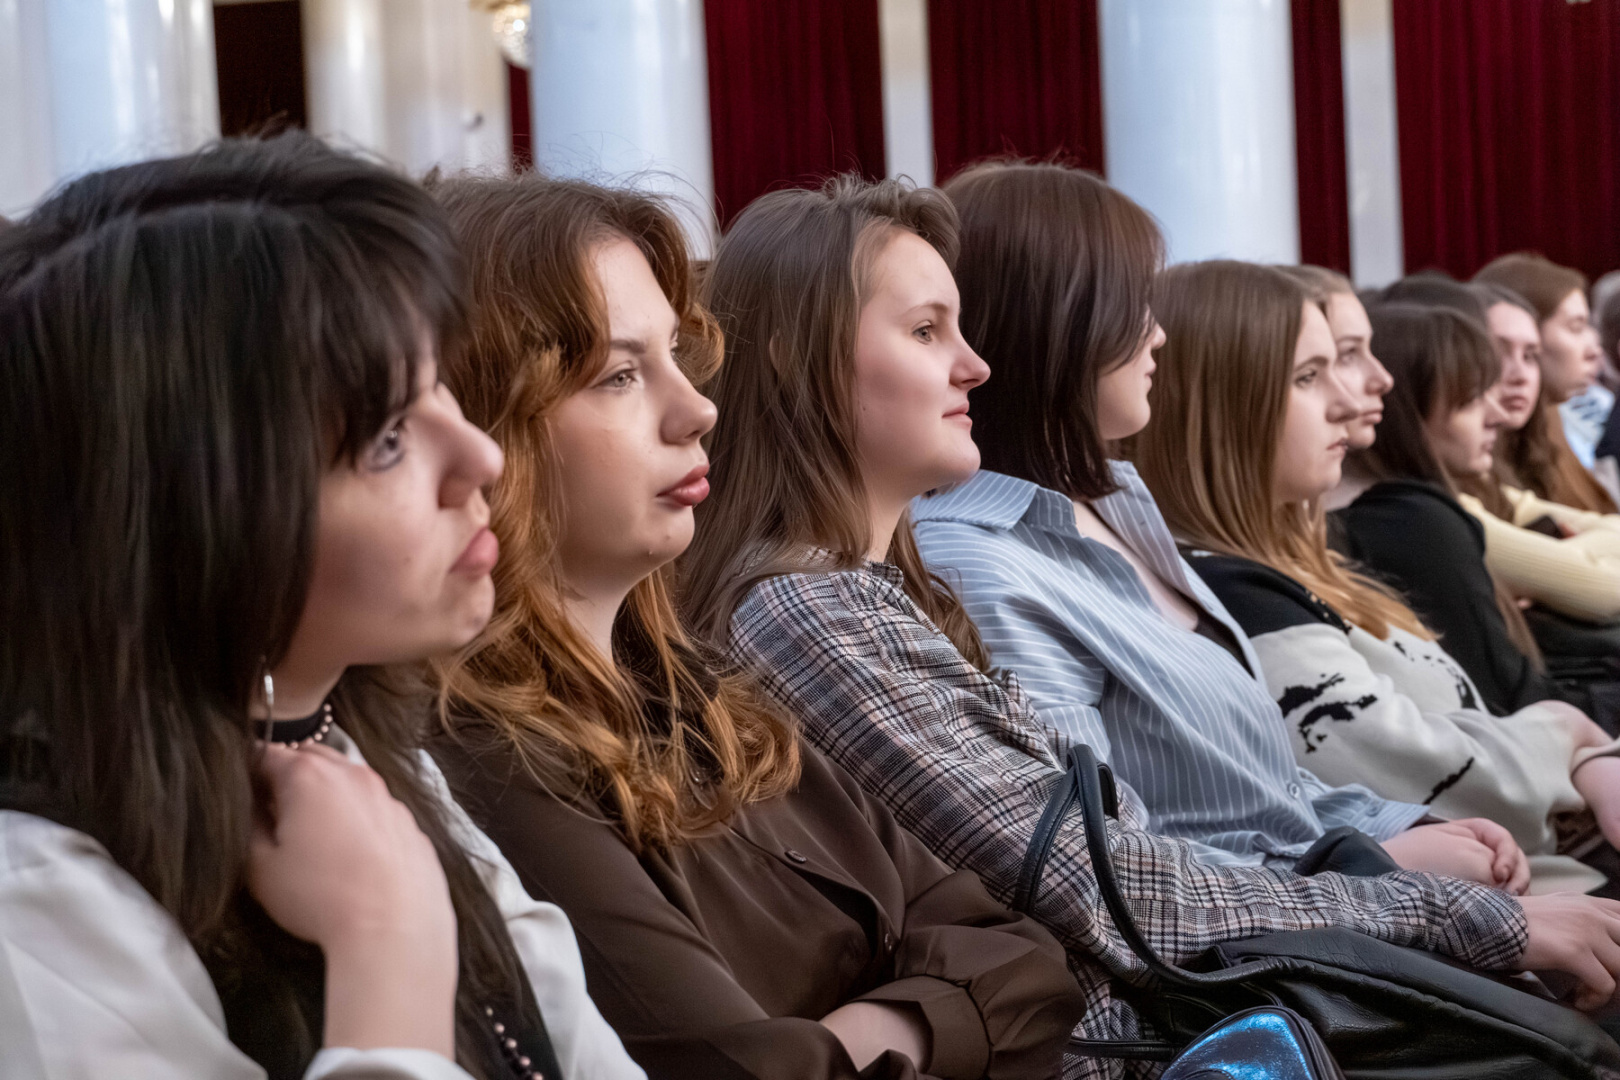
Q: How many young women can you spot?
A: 9